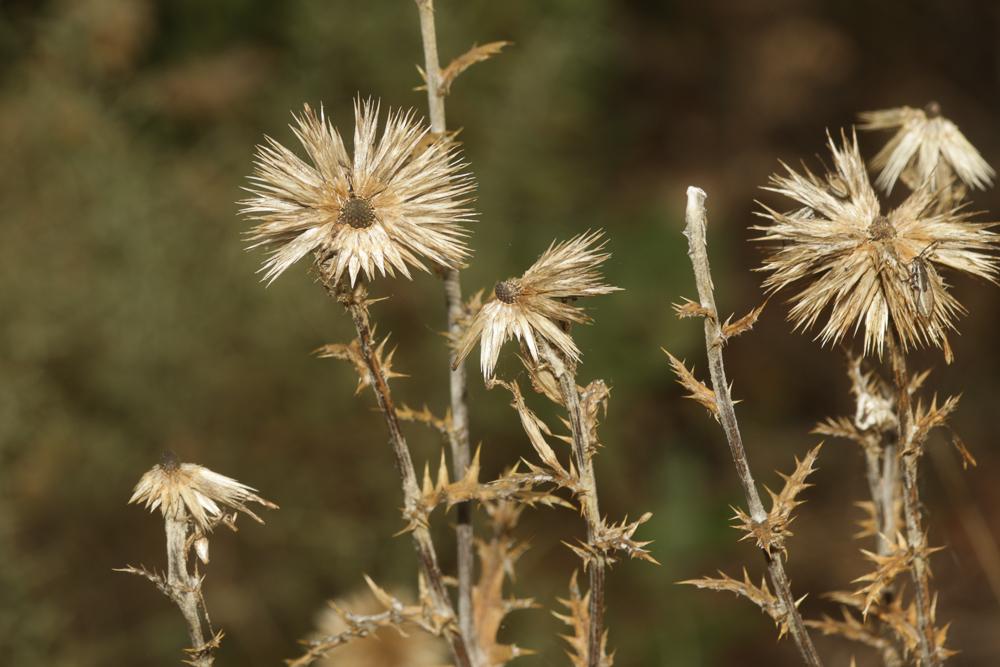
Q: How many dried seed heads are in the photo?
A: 5